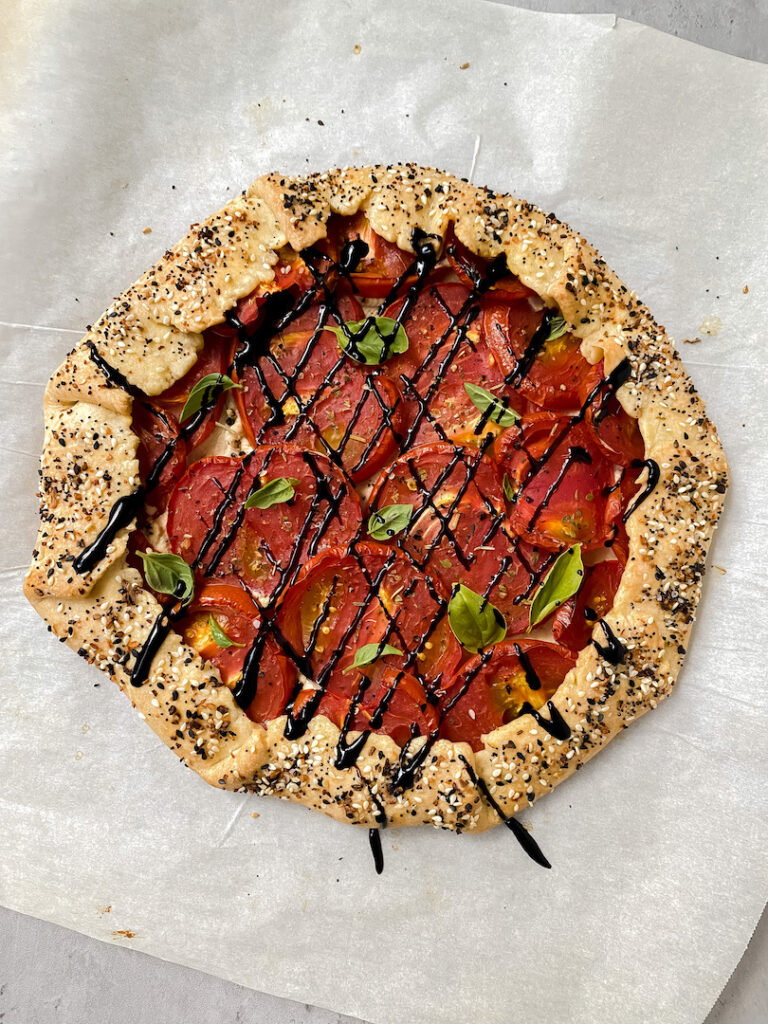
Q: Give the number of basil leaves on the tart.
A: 12